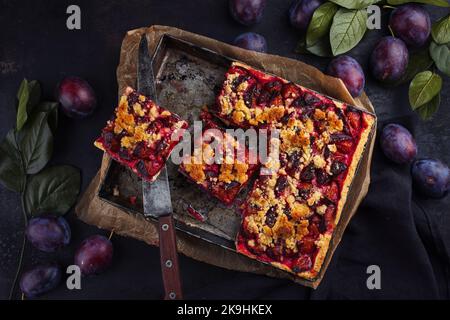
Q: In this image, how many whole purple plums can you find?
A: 12